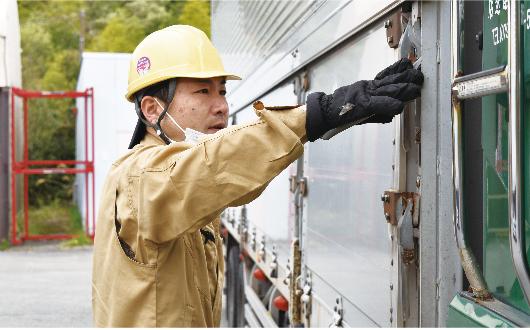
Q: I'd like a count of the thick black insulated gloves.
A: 1